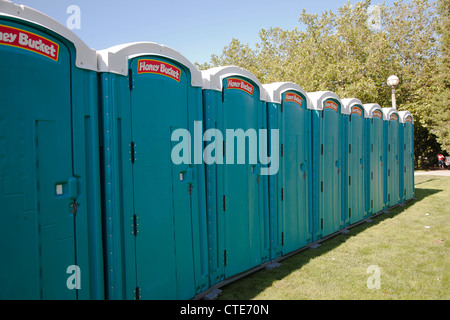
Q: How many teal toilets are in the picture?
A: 9